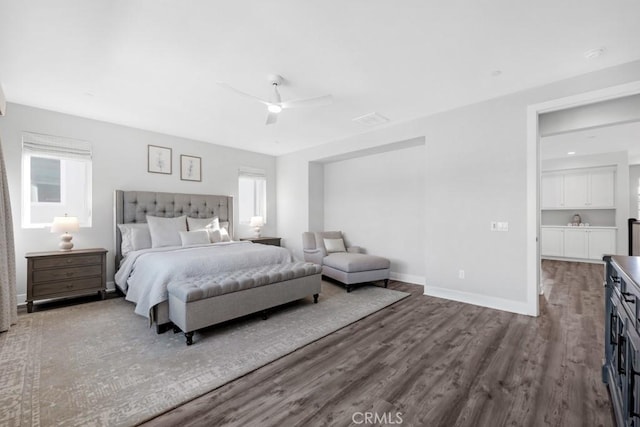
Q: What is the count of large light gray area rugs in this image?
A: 1